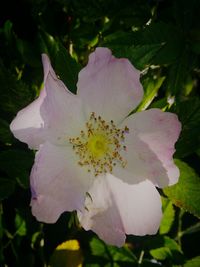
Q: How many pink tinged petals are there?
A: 5